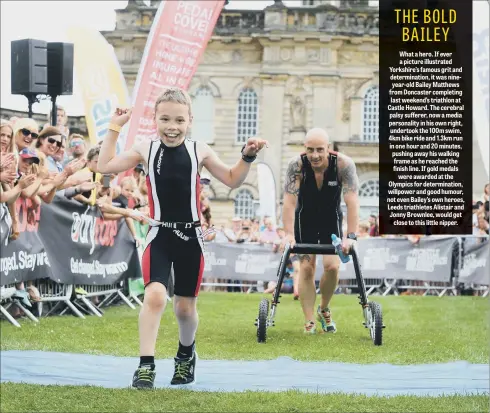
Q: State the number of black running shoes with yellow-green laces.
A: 2